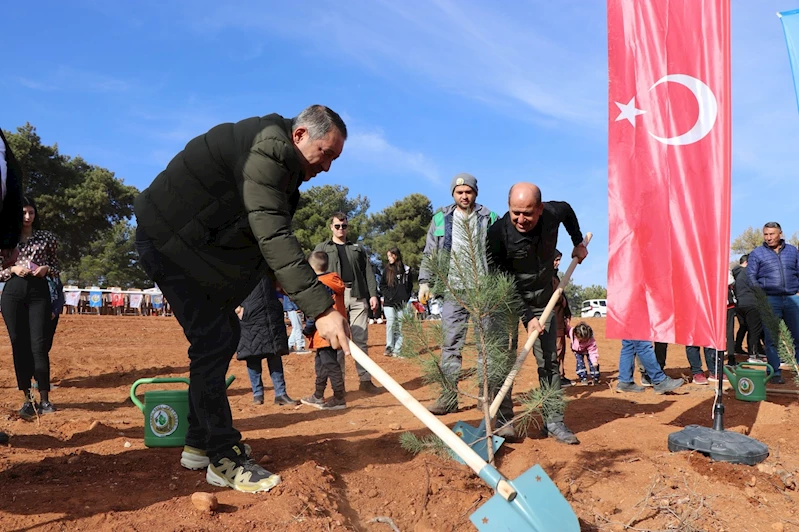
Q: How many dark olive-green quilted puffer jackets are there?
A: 1